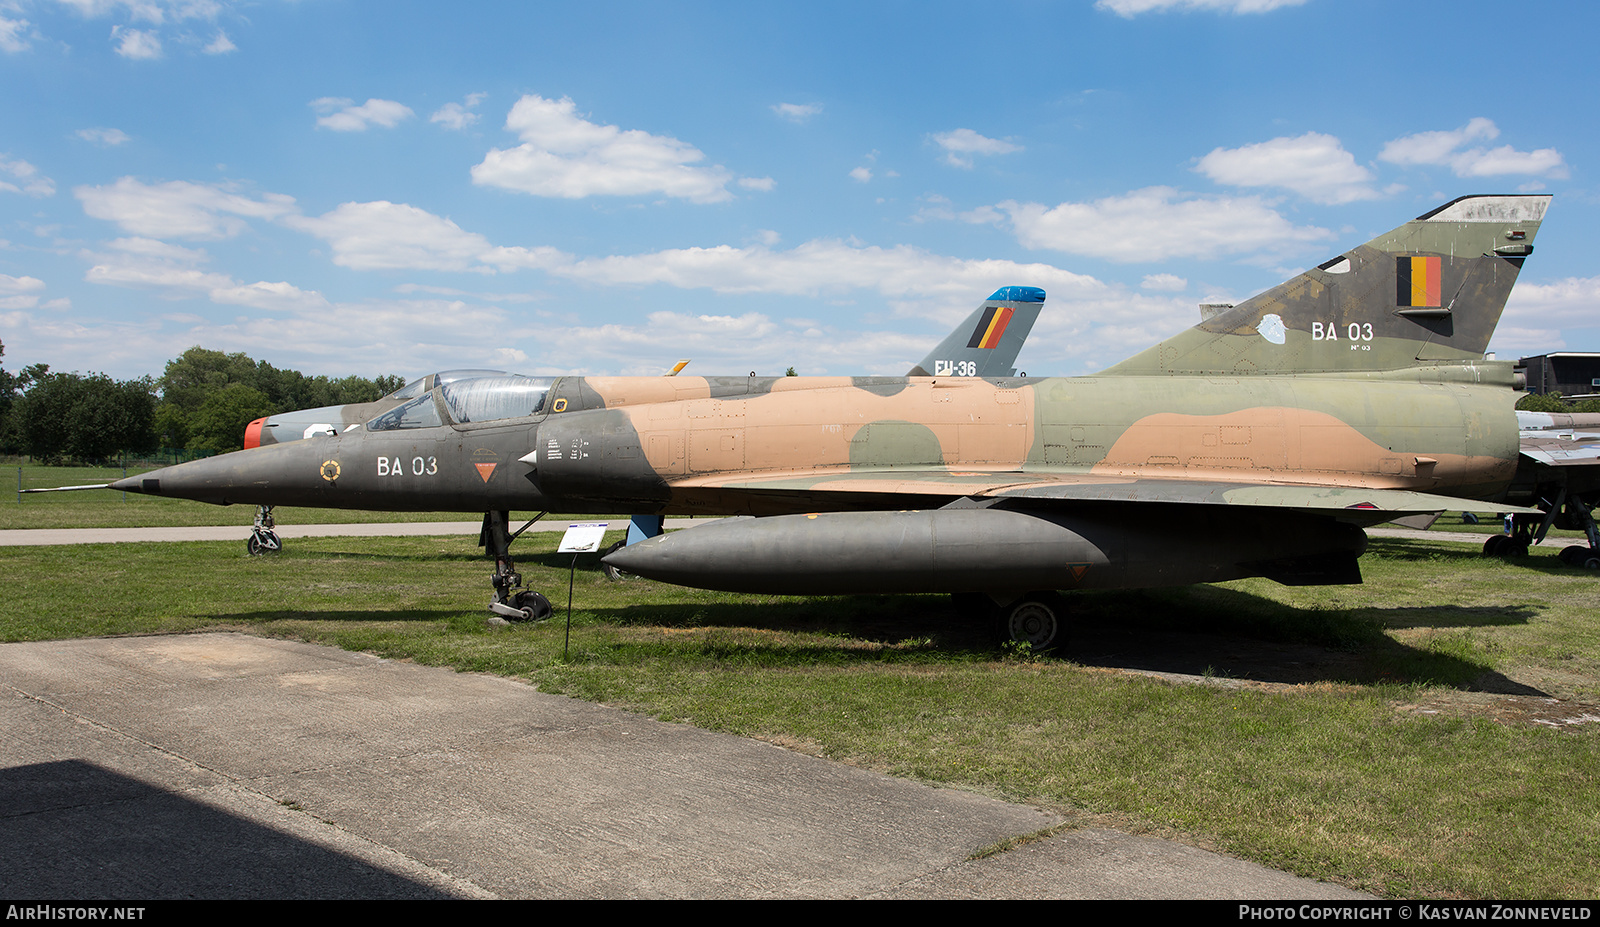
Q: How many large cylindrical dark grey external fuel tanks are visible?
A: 1